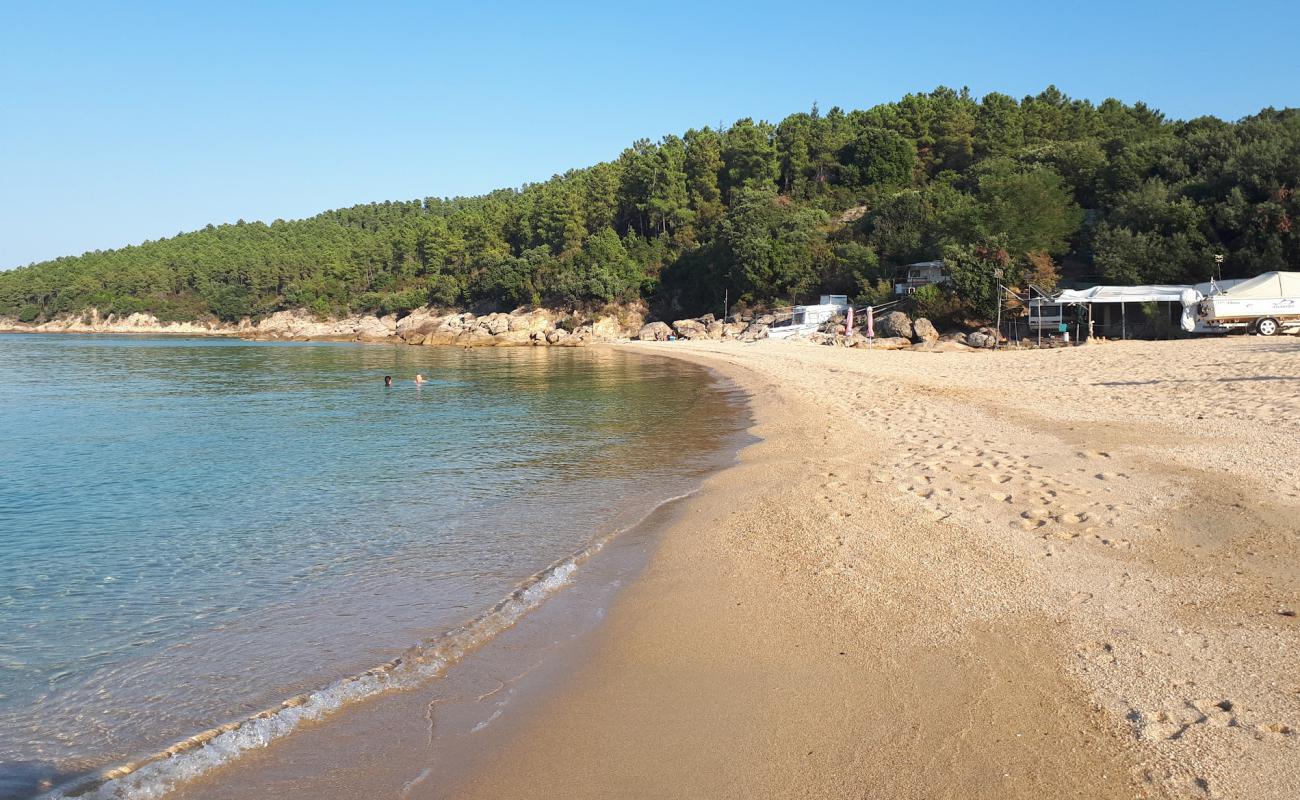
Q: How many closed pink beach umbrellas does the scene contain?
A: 2